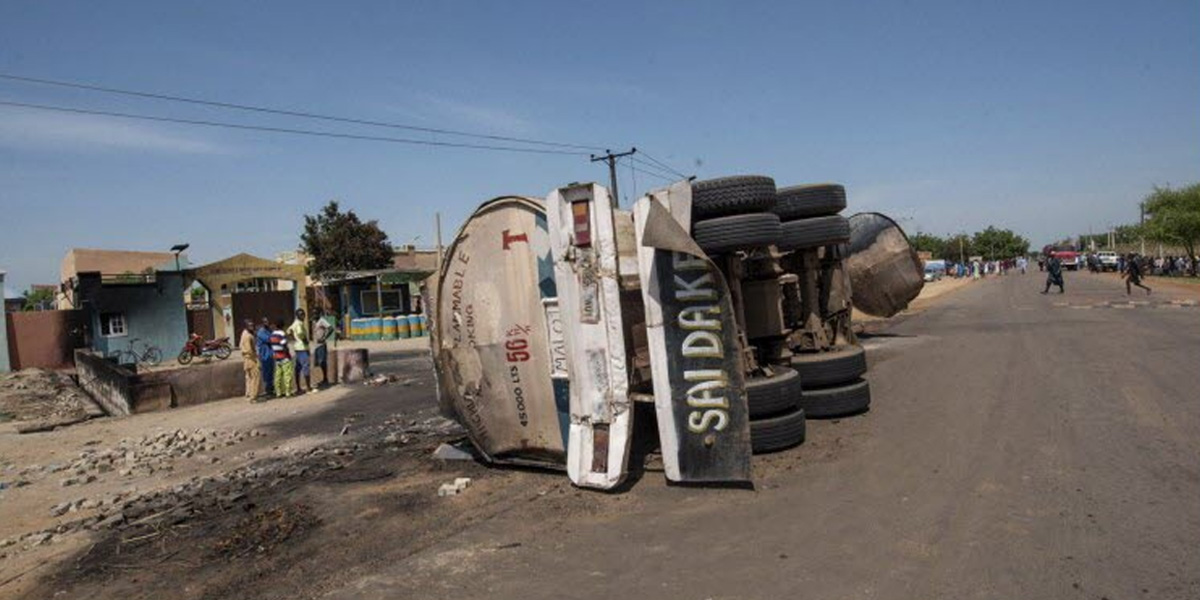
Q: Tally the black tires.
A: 8